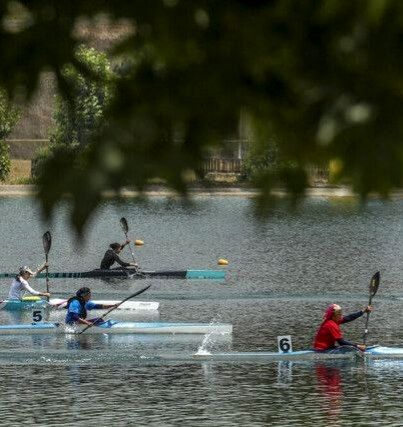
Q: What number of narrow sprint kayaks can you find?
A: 4